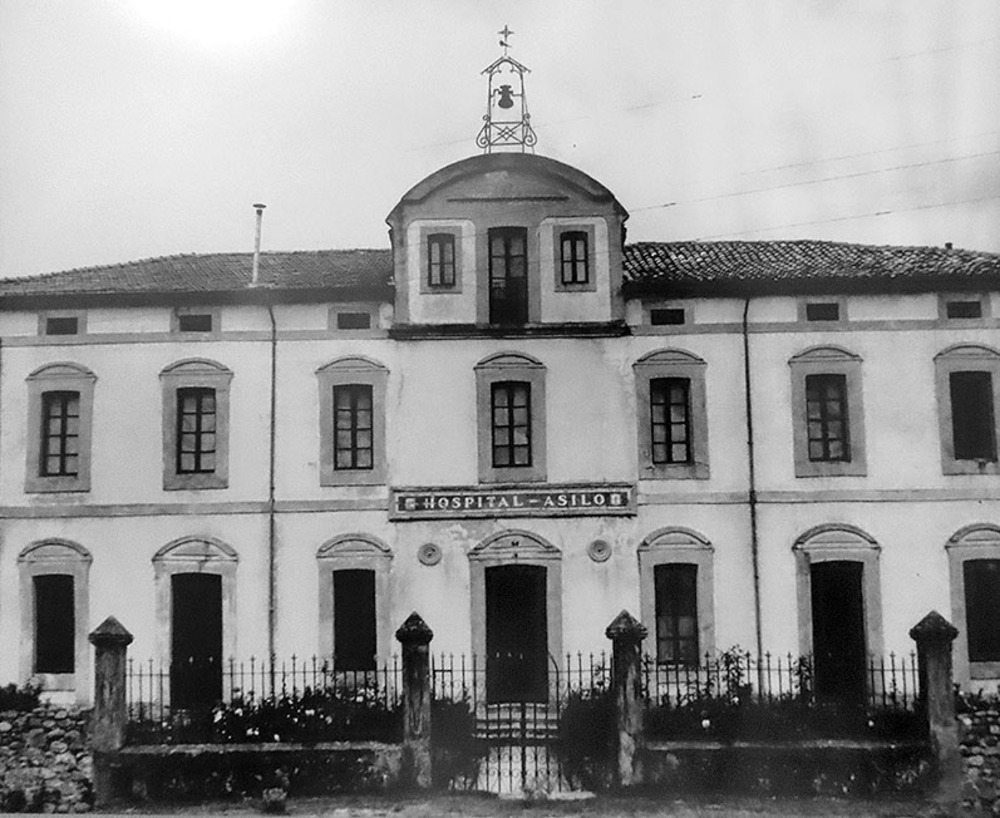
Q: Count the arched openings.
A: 14